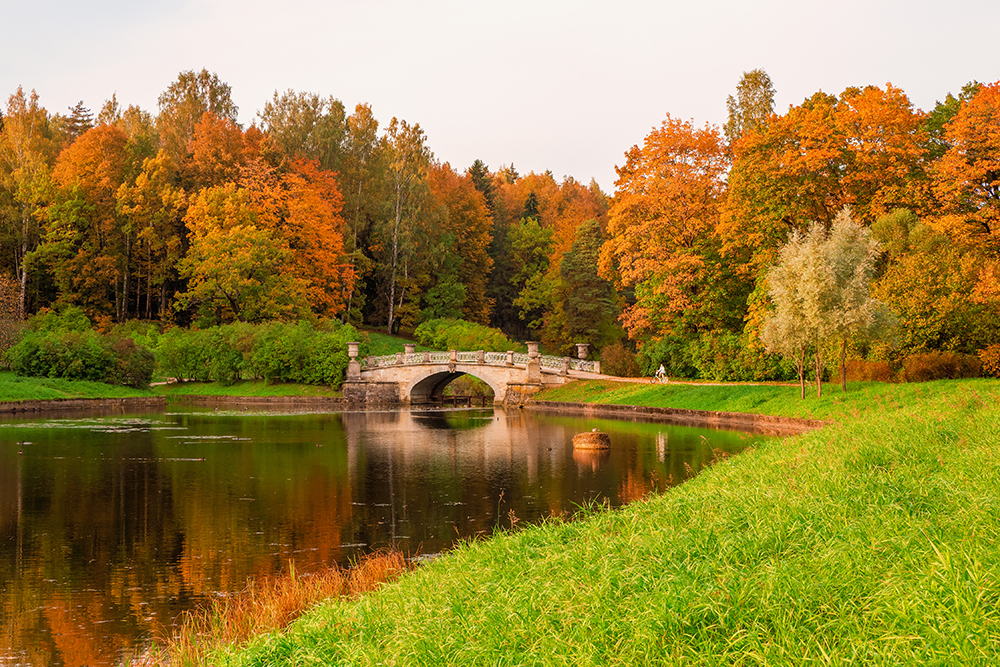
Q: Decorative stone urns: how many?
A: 4